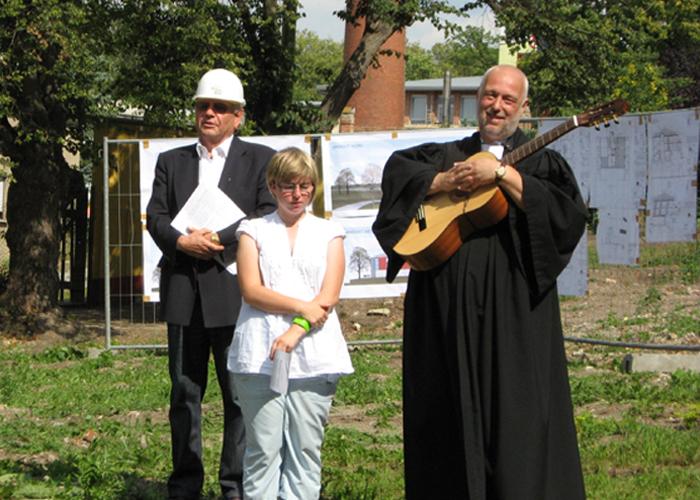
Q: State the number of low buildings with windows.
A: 1